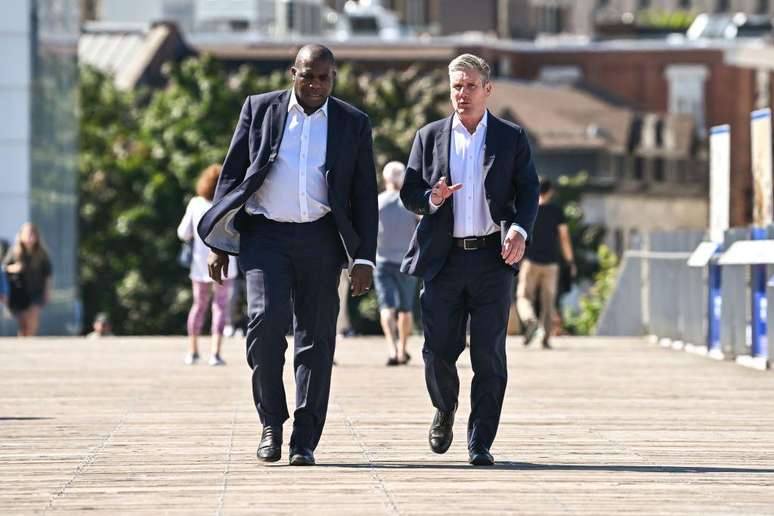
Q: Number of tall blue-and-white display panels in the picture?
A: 2